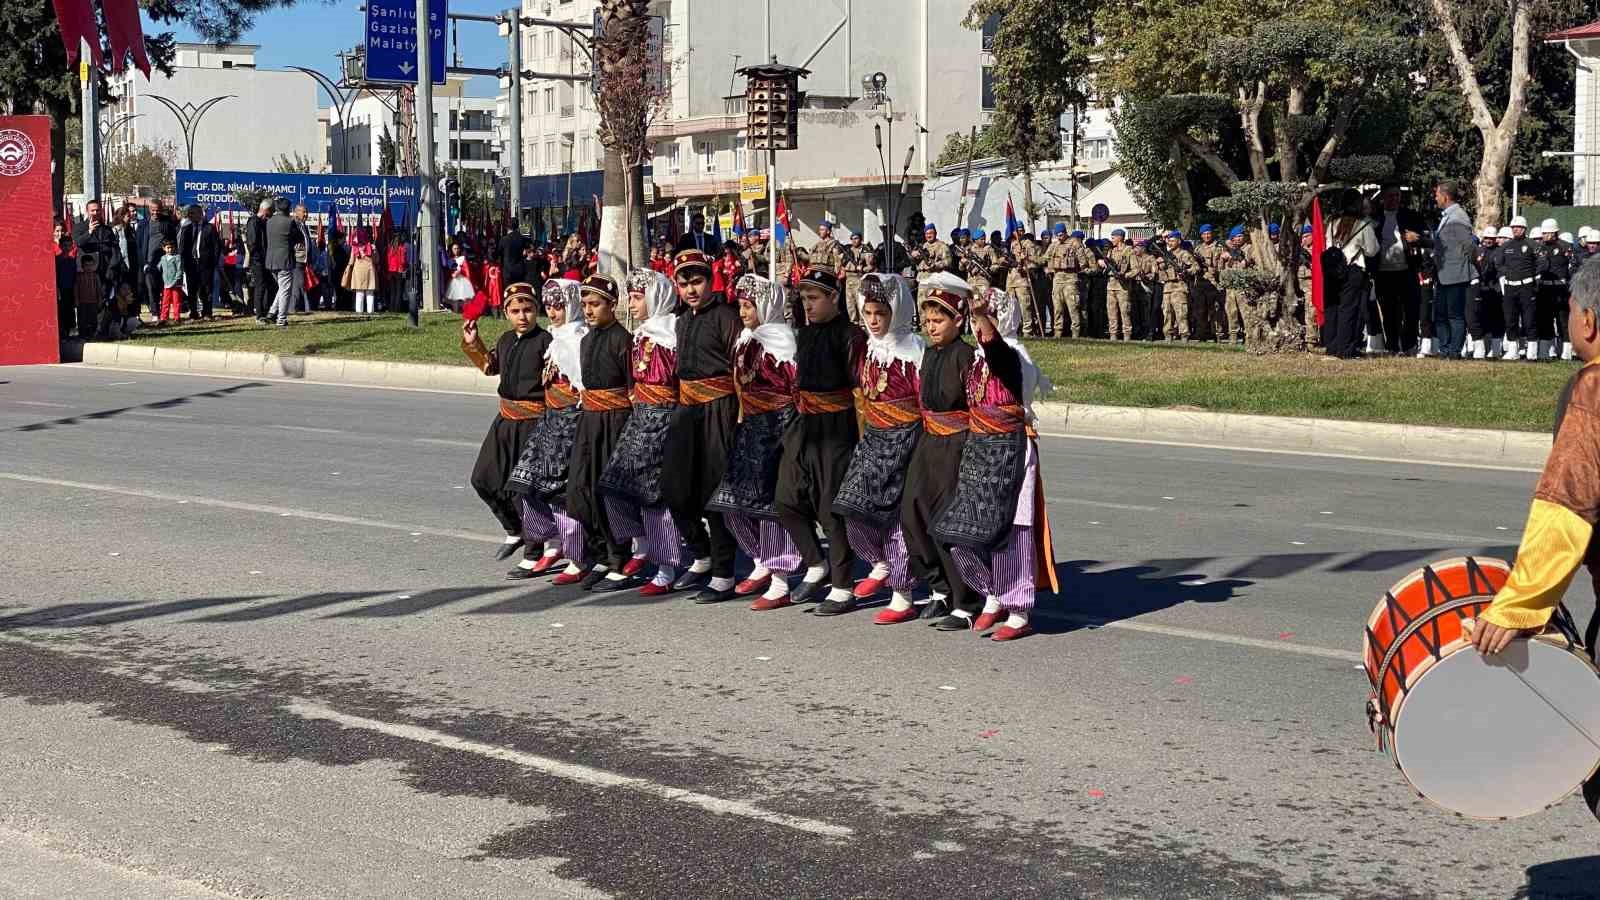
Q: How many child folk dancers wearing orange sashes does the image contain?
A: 10